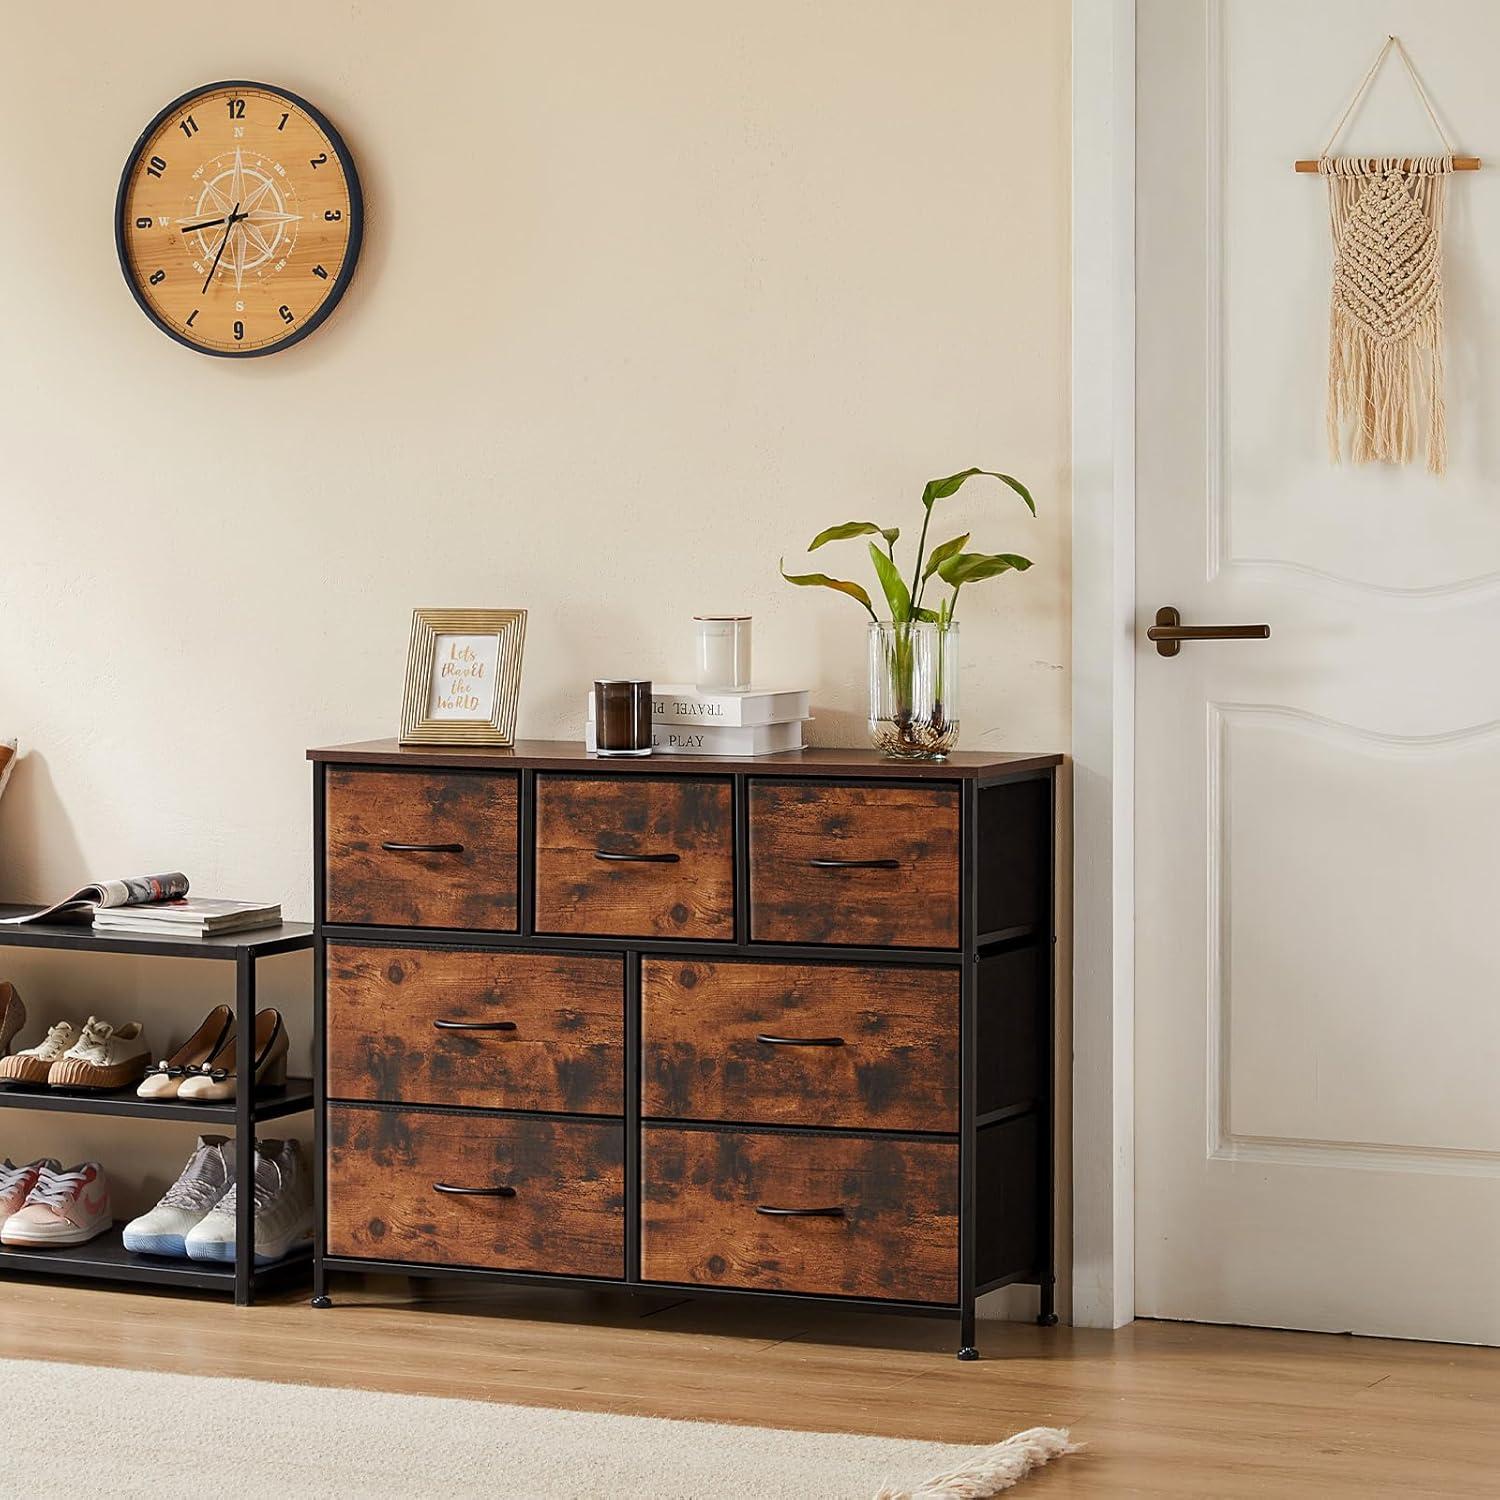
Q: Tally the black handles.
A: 7